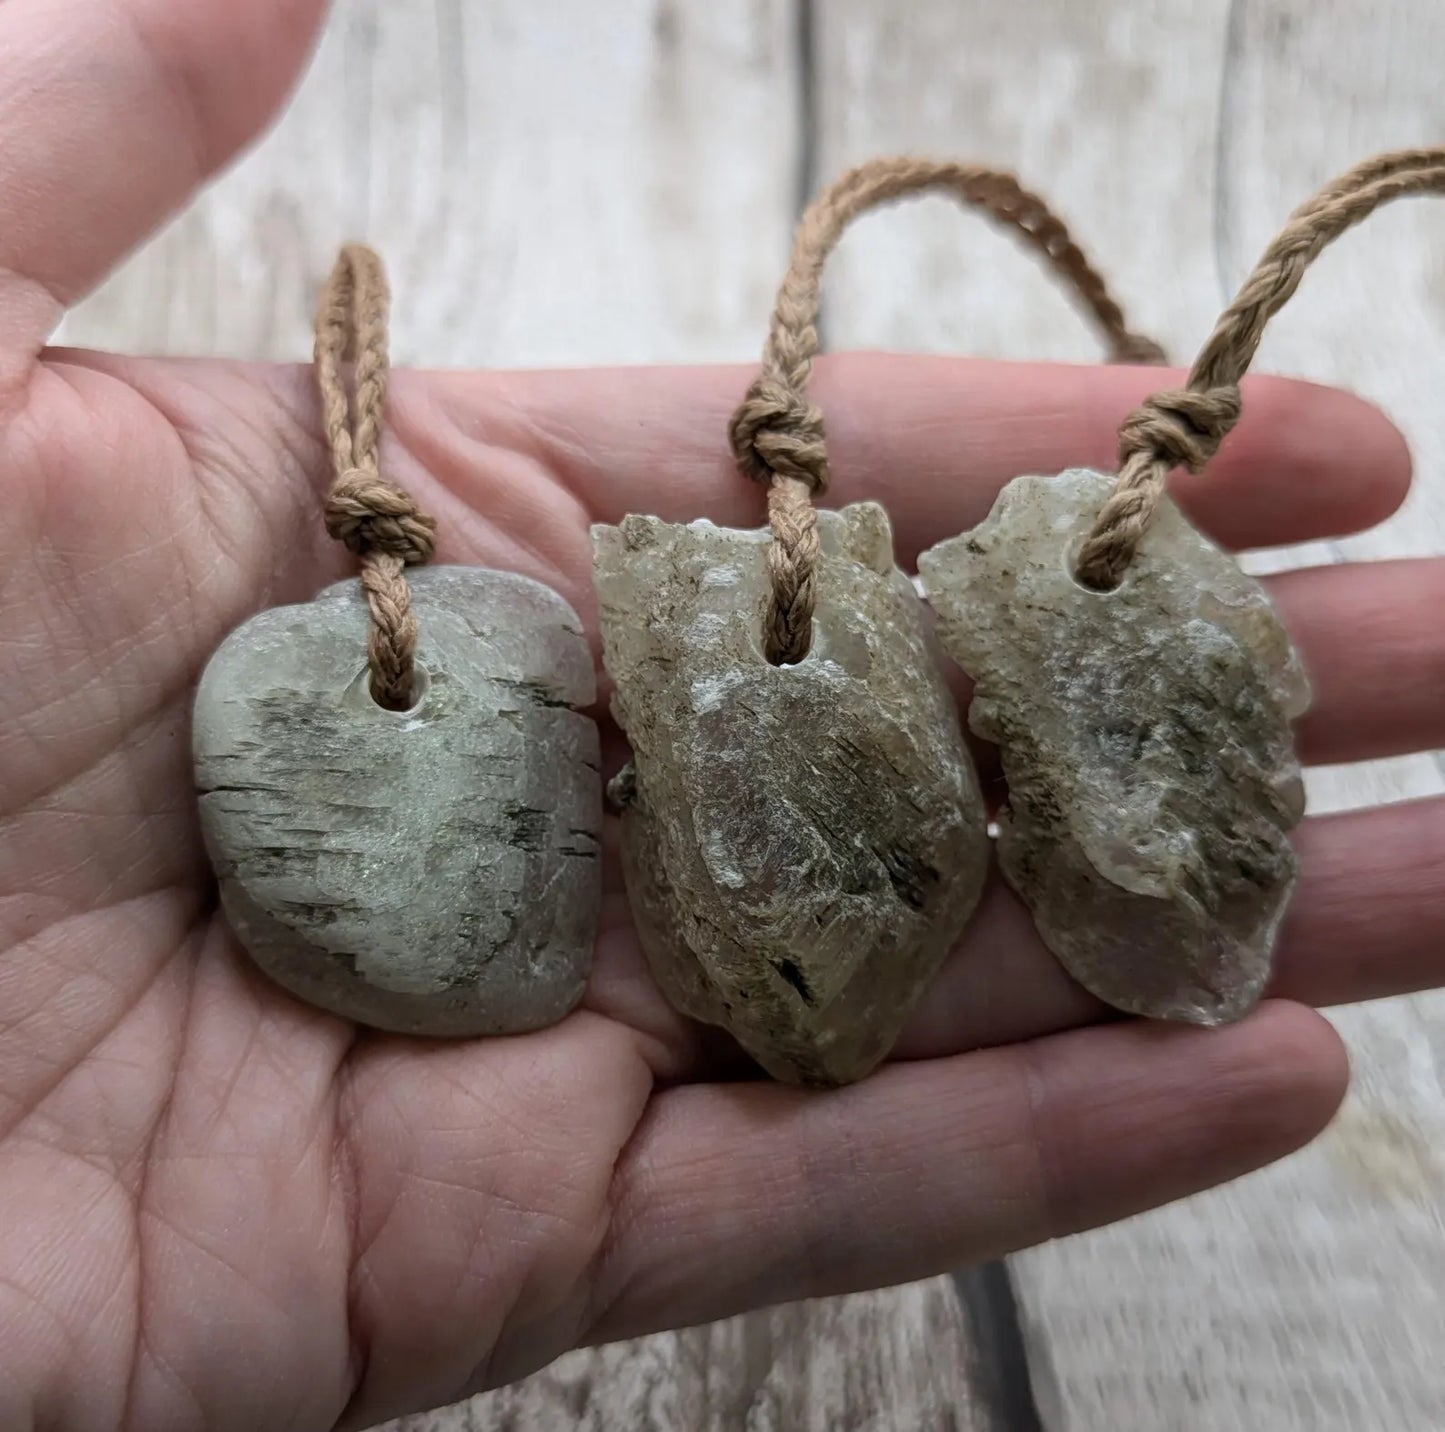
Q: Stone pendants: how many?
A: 3